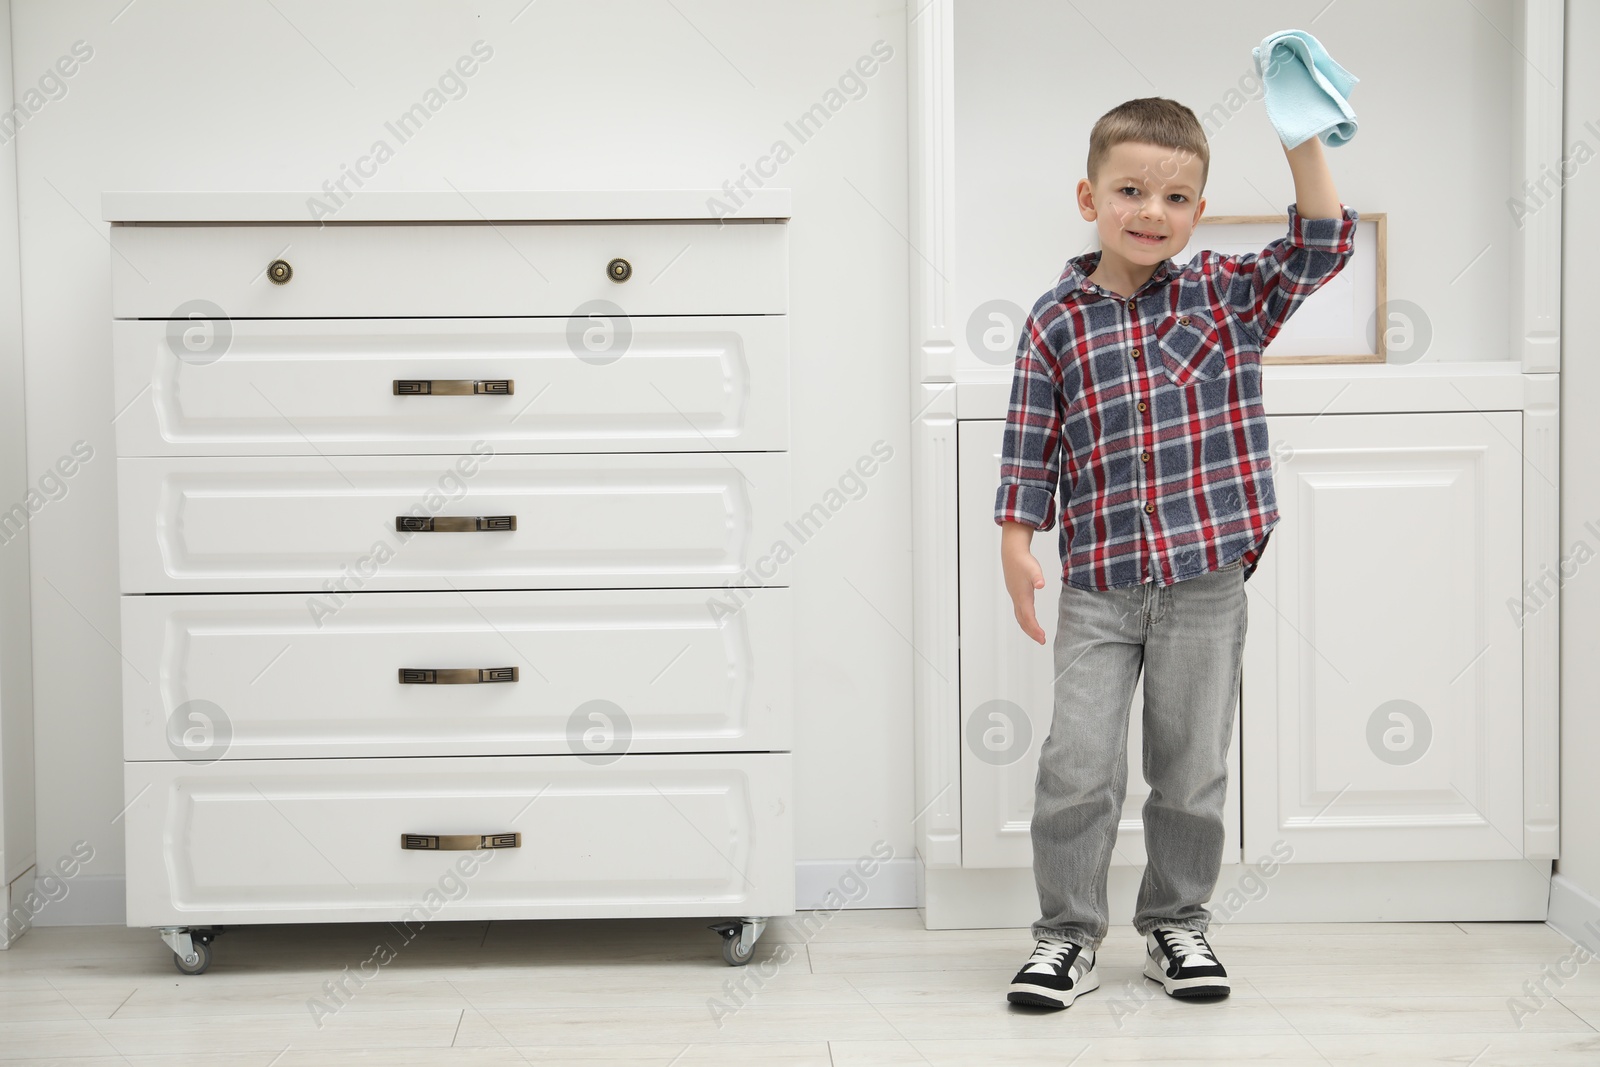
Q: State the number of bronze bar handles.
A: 4